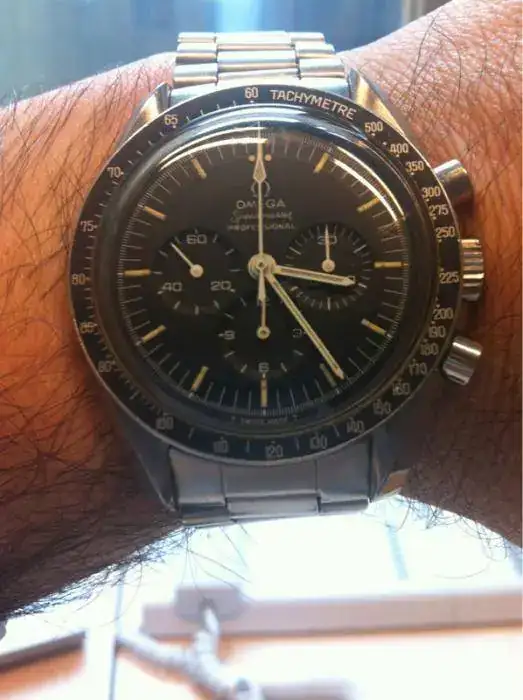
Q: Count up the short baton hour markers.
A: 11